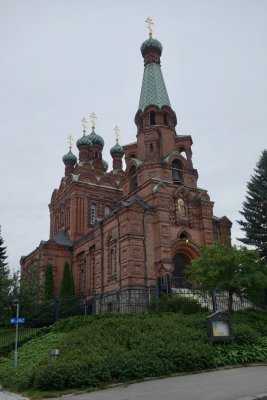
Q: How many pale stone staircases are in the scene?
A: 1